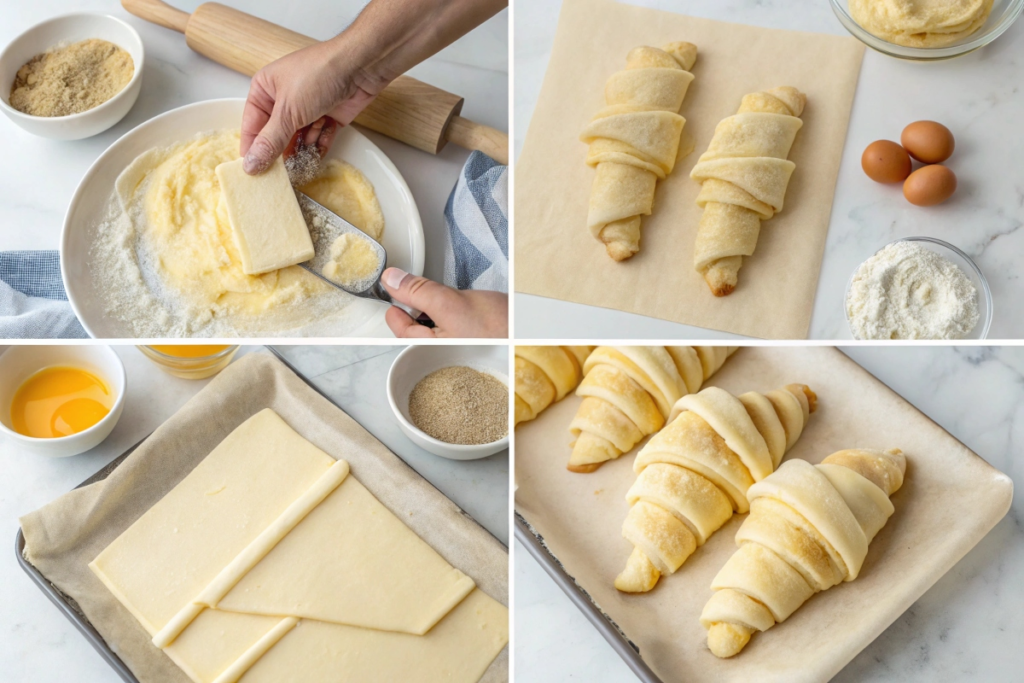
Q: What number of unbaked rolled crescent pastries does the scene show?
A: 6